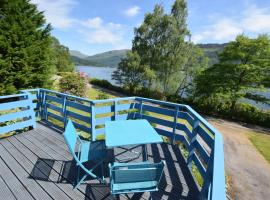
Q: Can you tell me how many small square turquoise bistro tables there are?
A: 1